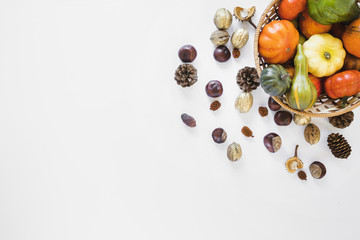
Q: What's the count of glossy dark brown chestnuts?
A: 8